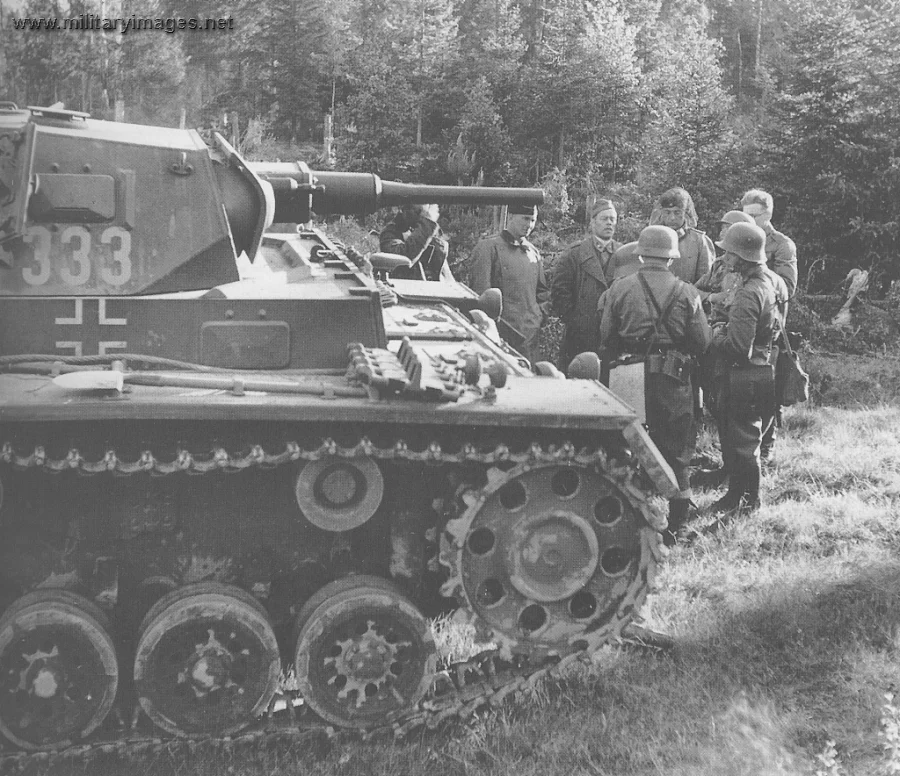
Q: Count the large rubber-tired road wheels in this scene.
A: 3